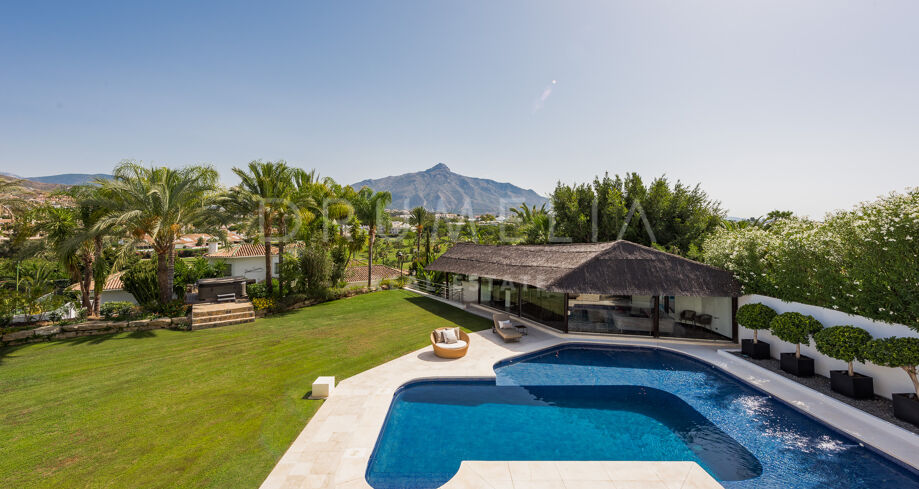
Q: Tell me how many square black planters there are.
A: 4